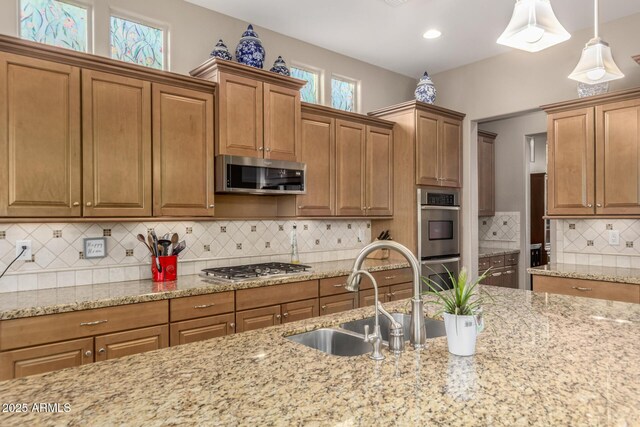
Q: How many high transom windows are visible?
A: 4